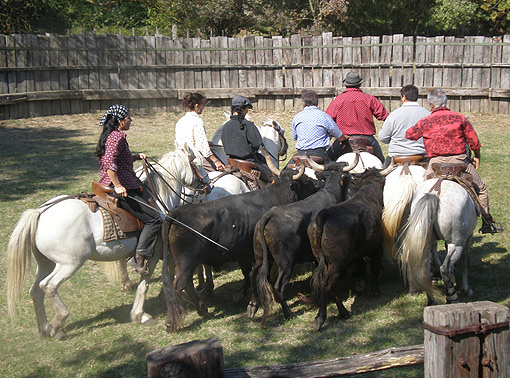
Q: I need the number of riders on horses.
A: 7